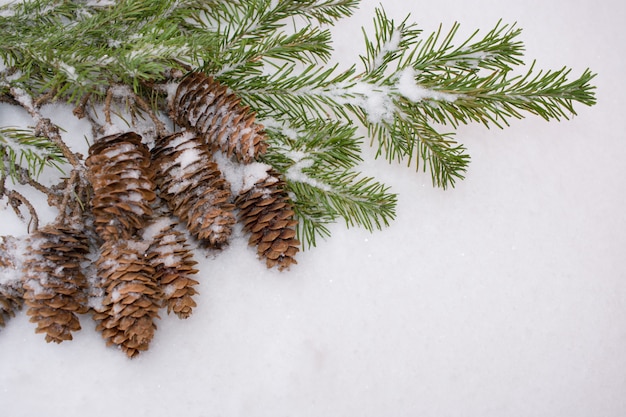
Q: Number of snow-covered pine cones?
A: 8